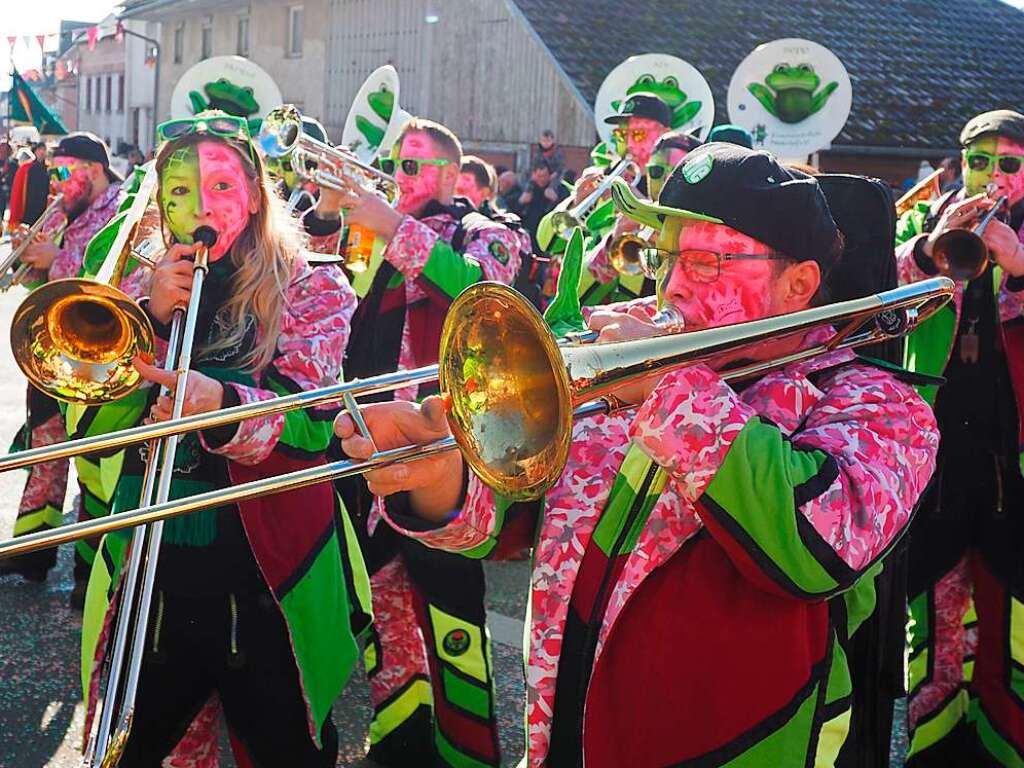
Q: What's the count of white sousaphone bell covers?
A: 4